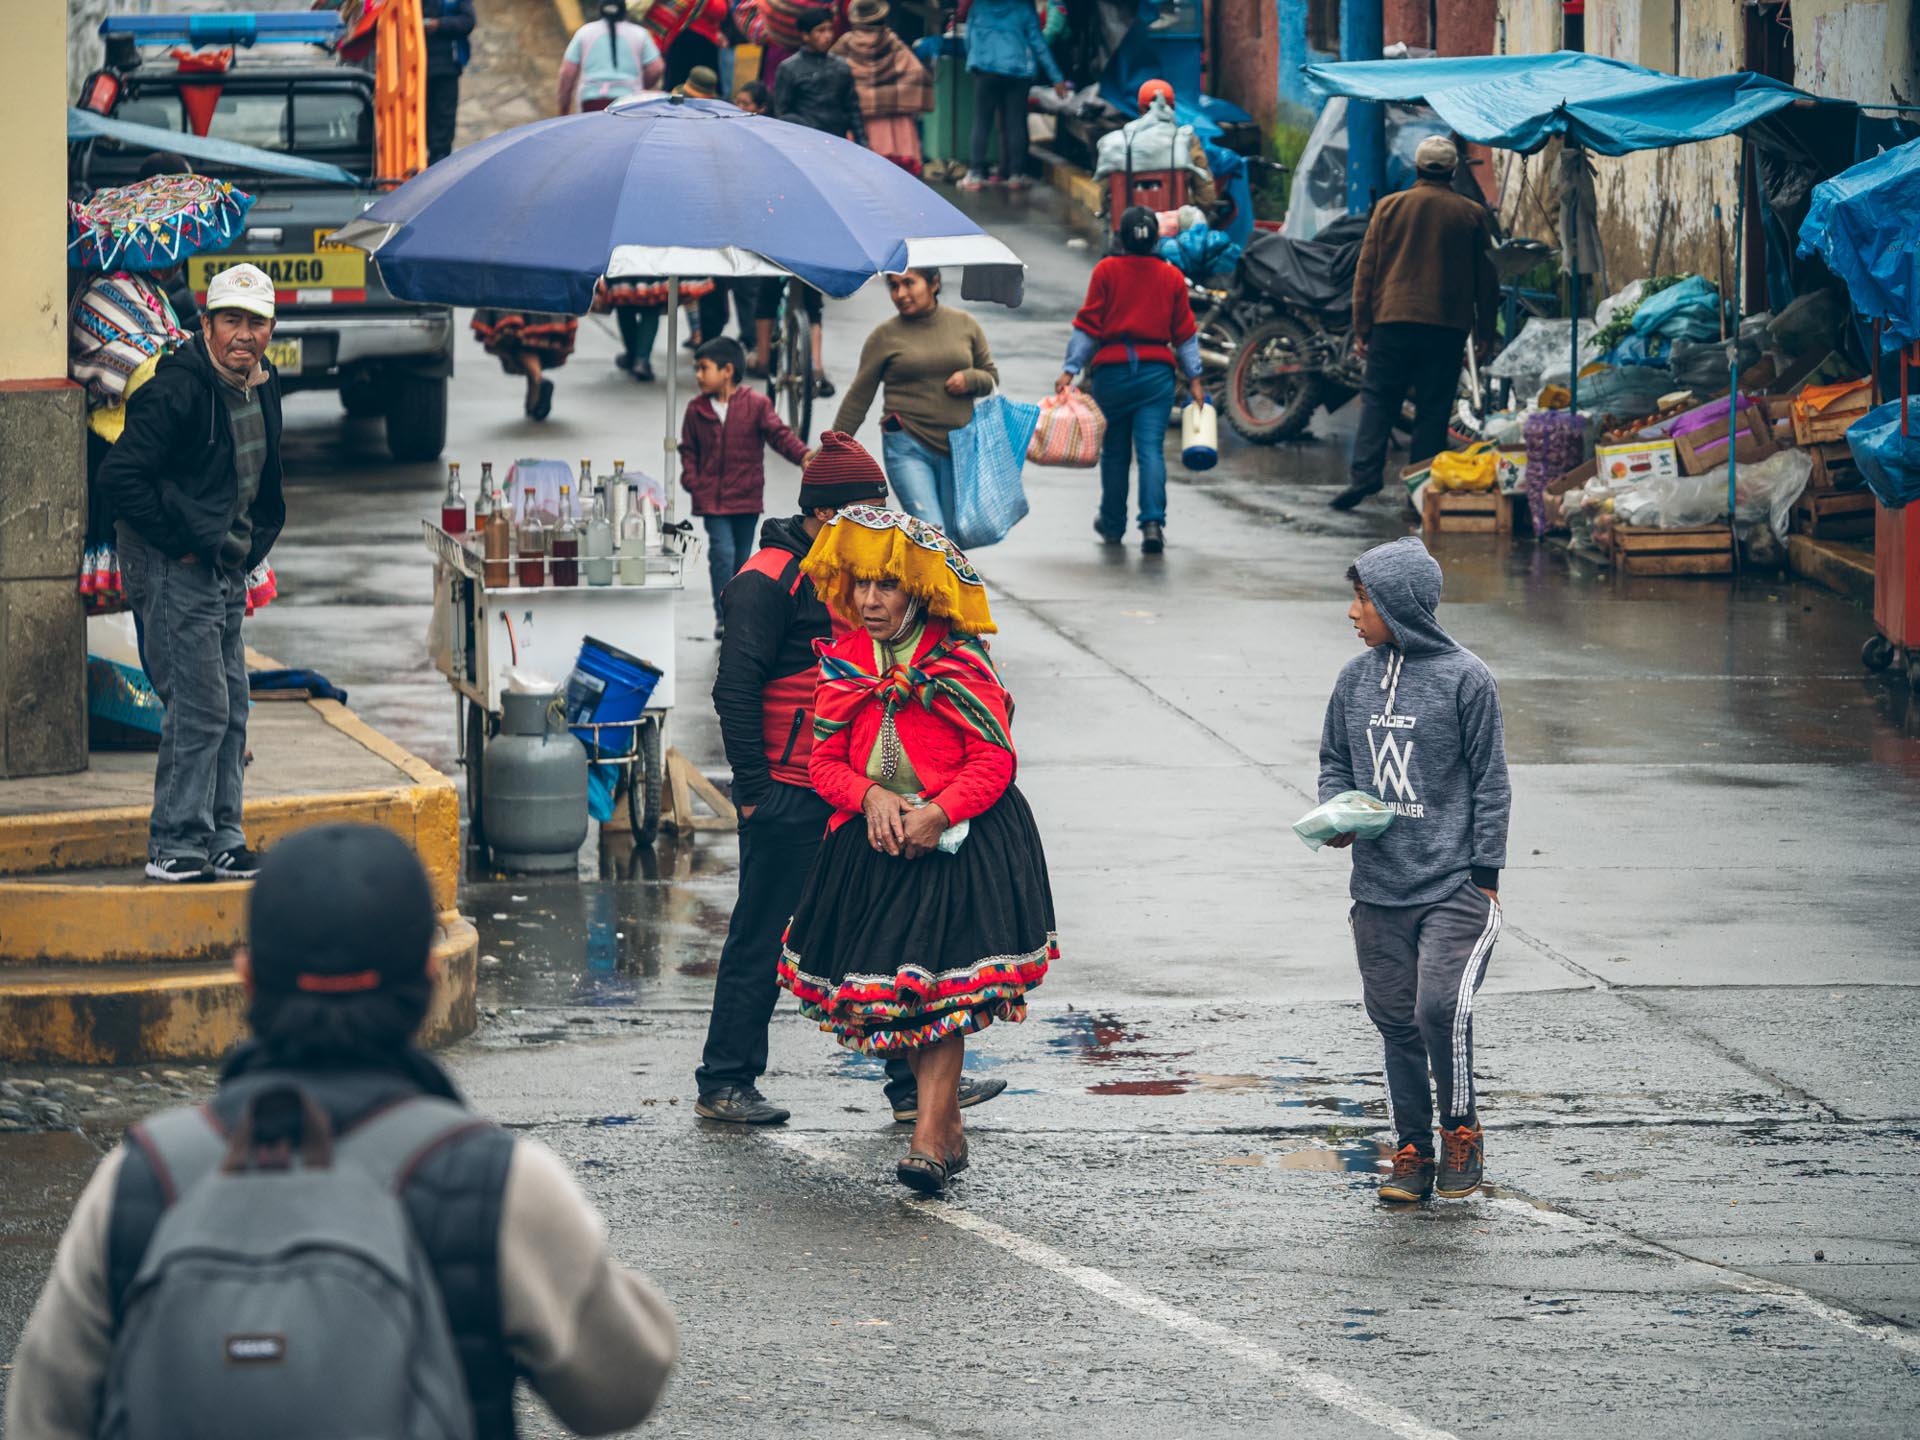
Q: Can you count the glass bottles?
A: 9